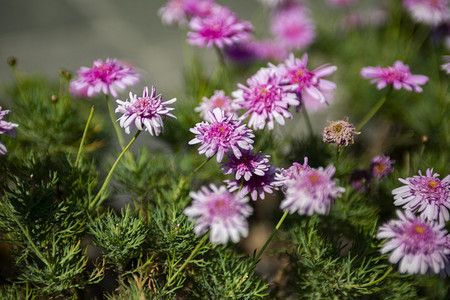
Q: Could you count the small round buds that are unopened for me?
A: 5